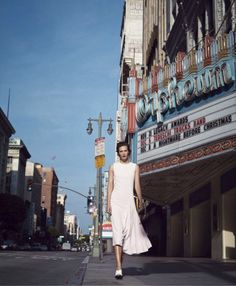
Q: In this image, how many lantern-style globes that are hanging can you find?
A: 2